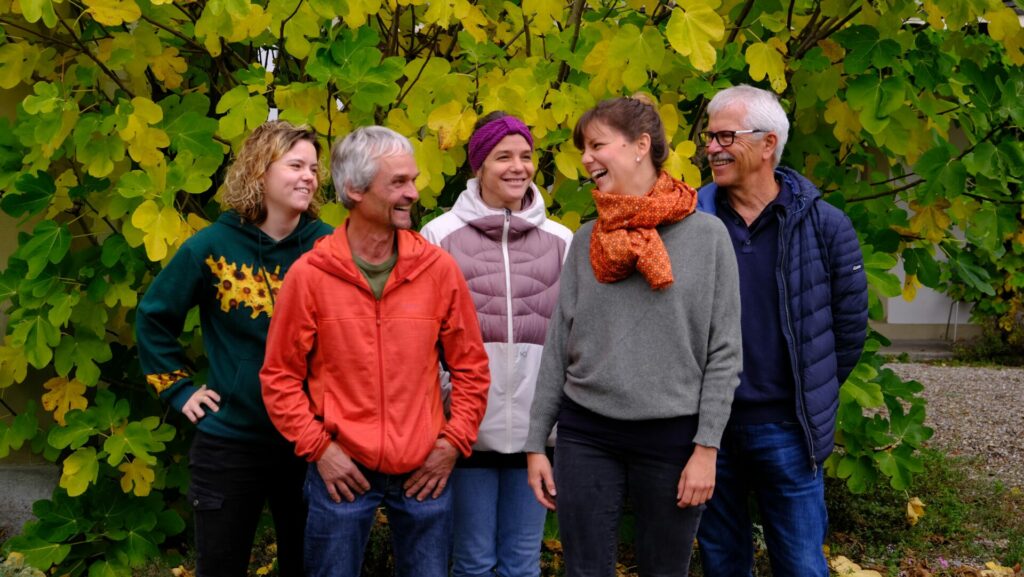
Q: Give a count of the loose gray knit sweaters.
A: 1